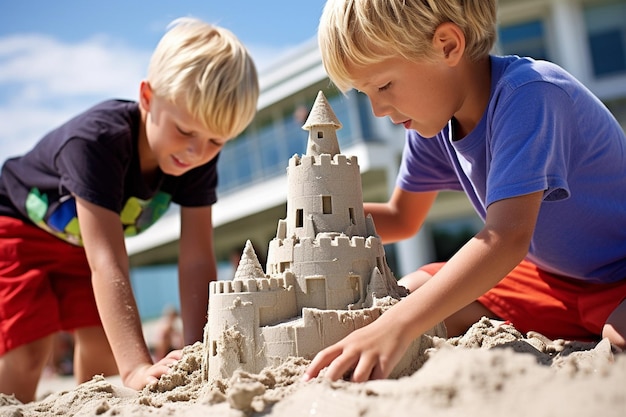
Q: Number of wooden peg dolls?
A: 0